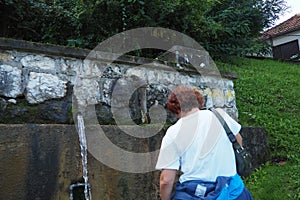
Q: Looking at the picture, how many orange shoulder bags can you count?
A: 0